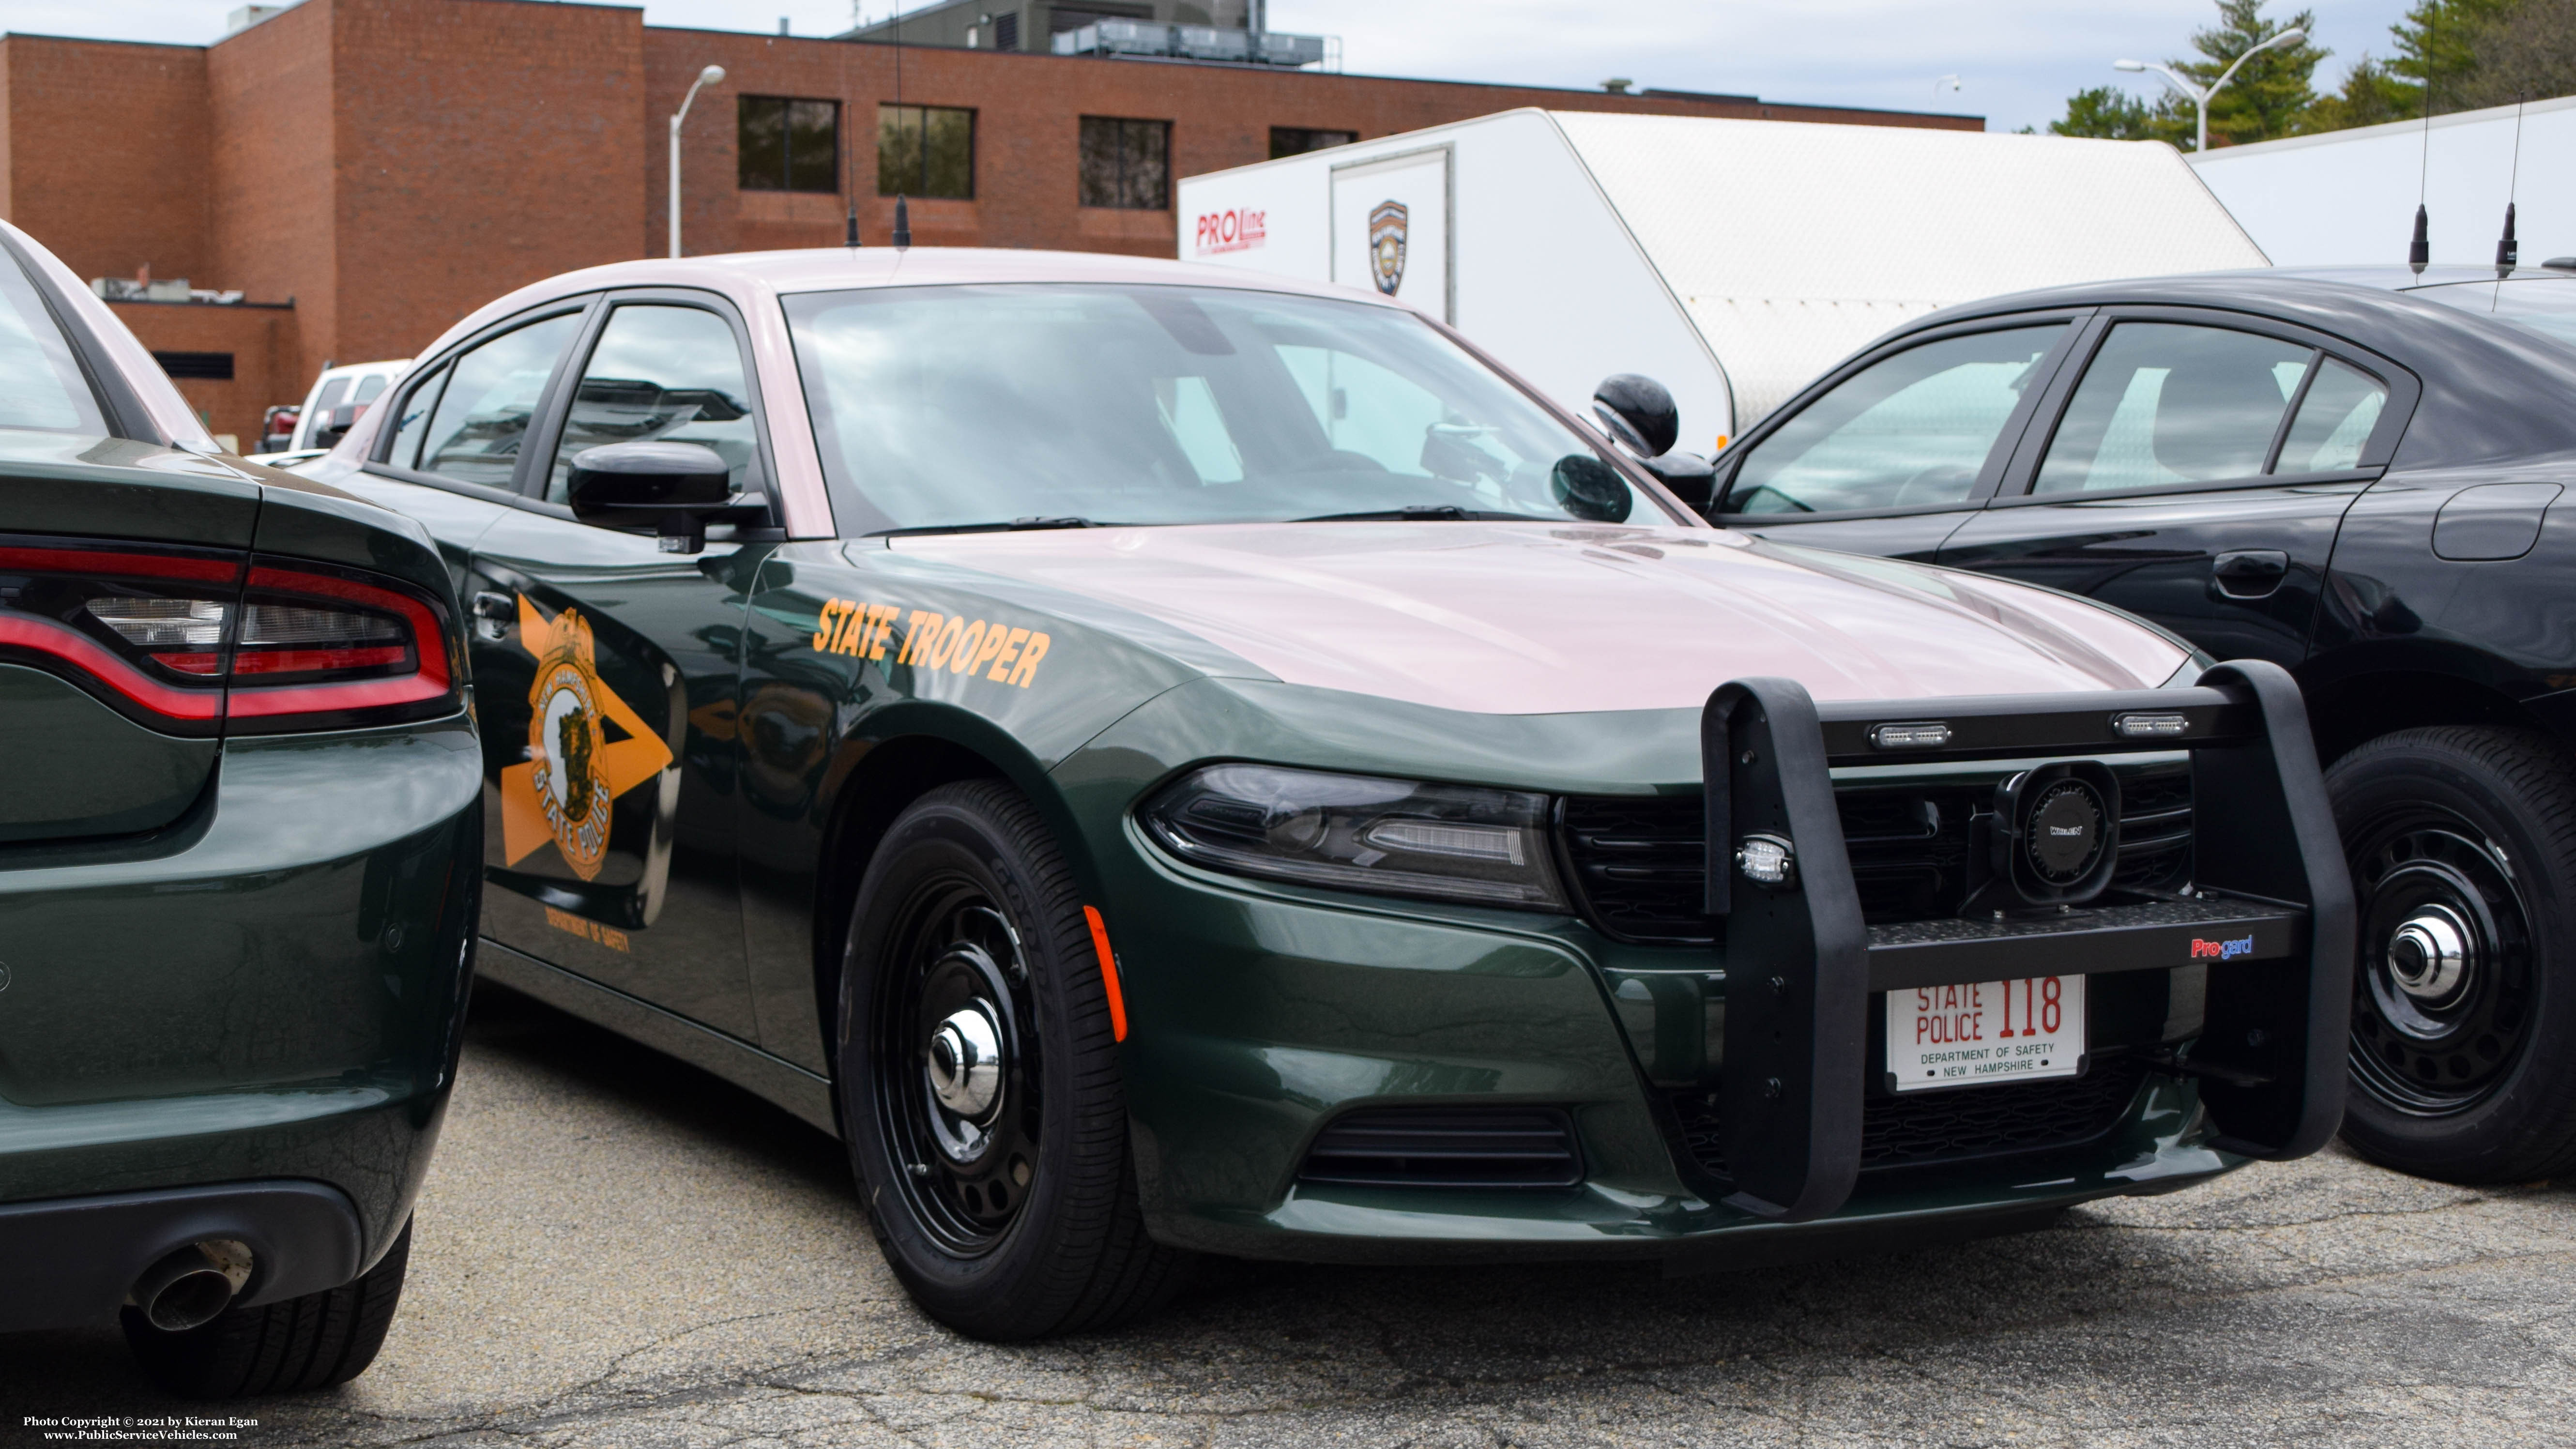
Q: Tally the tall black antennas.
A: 4